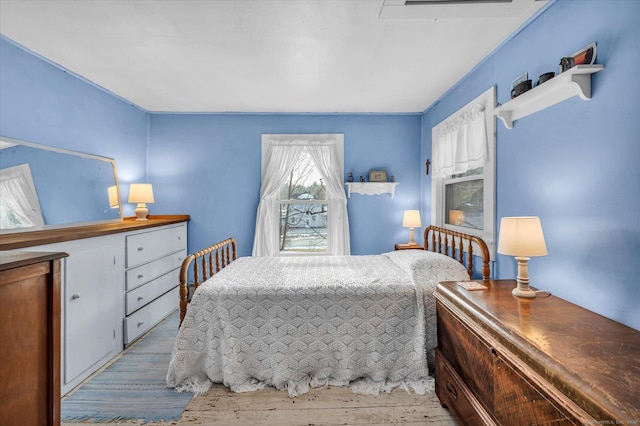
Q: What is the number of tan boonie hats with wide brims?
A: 0